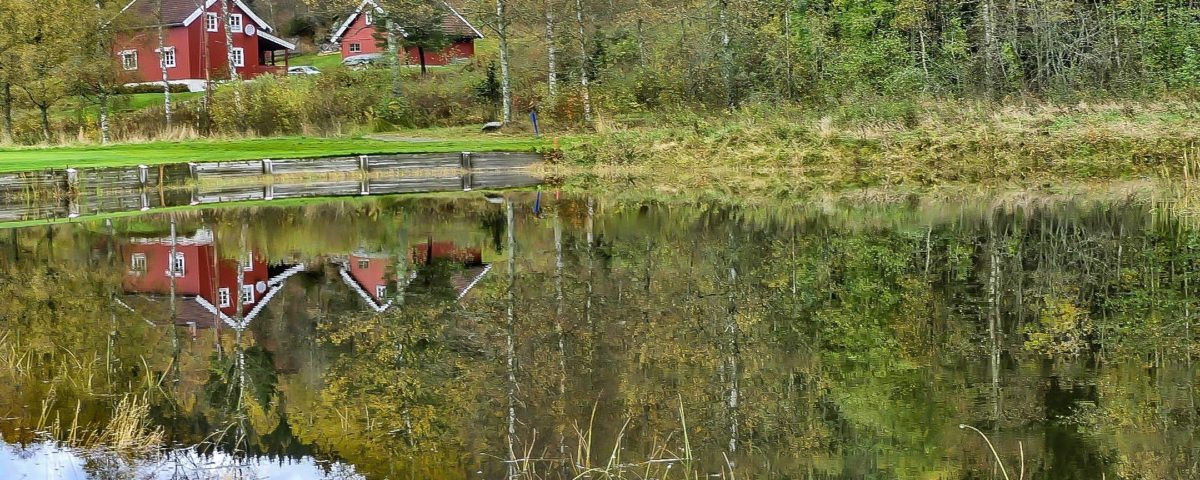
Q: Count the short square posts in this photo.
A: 6